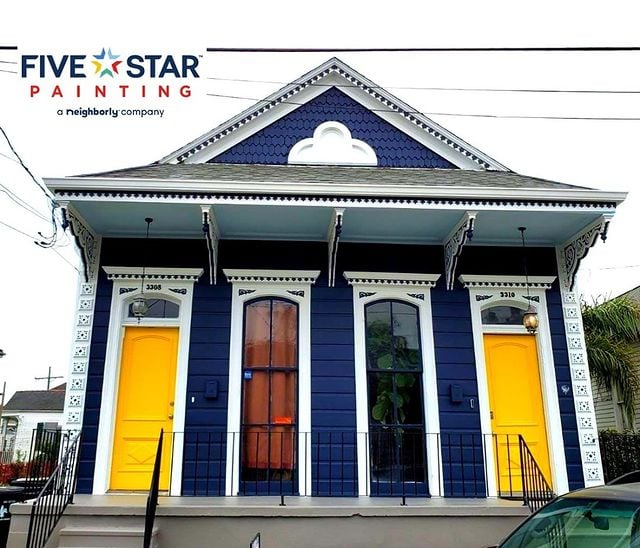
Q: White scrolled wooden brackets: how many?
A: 5